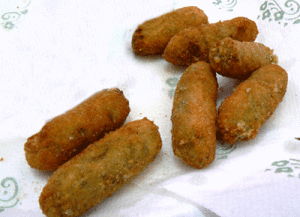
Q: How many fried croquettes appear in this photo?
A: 7